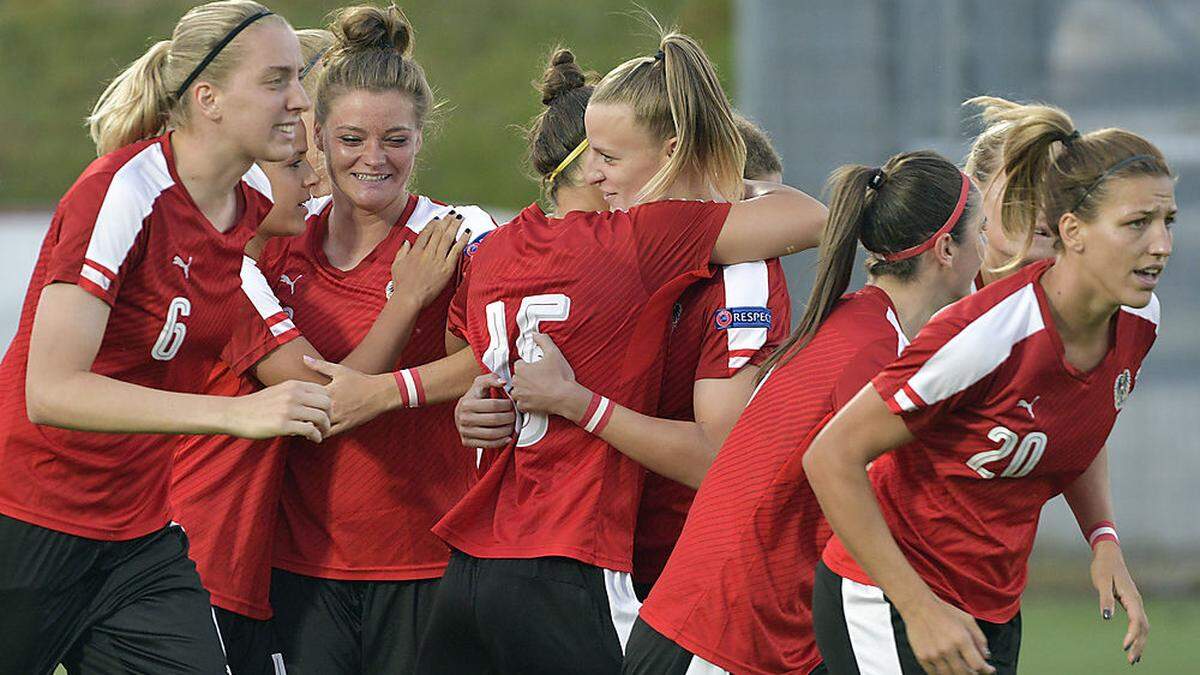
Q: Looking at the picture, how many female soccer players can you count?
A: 10